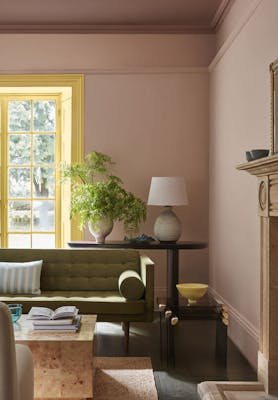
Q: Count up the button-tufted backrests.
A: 1